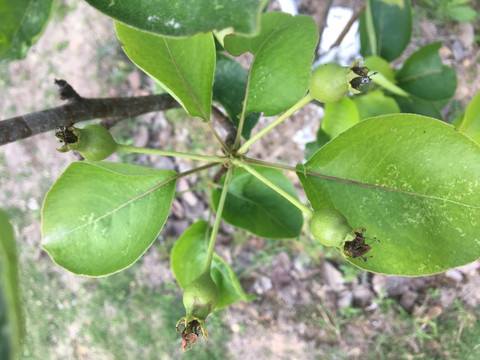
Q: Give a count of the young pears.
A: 4